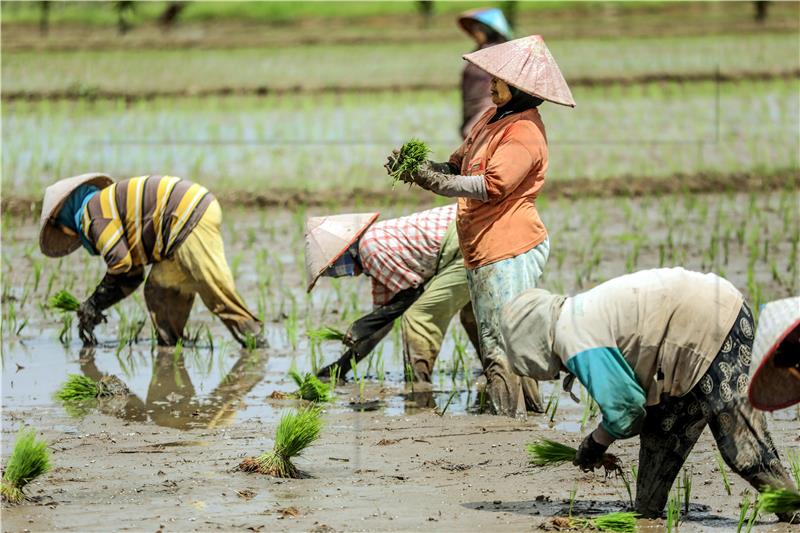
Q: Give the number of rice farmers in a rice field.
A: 6